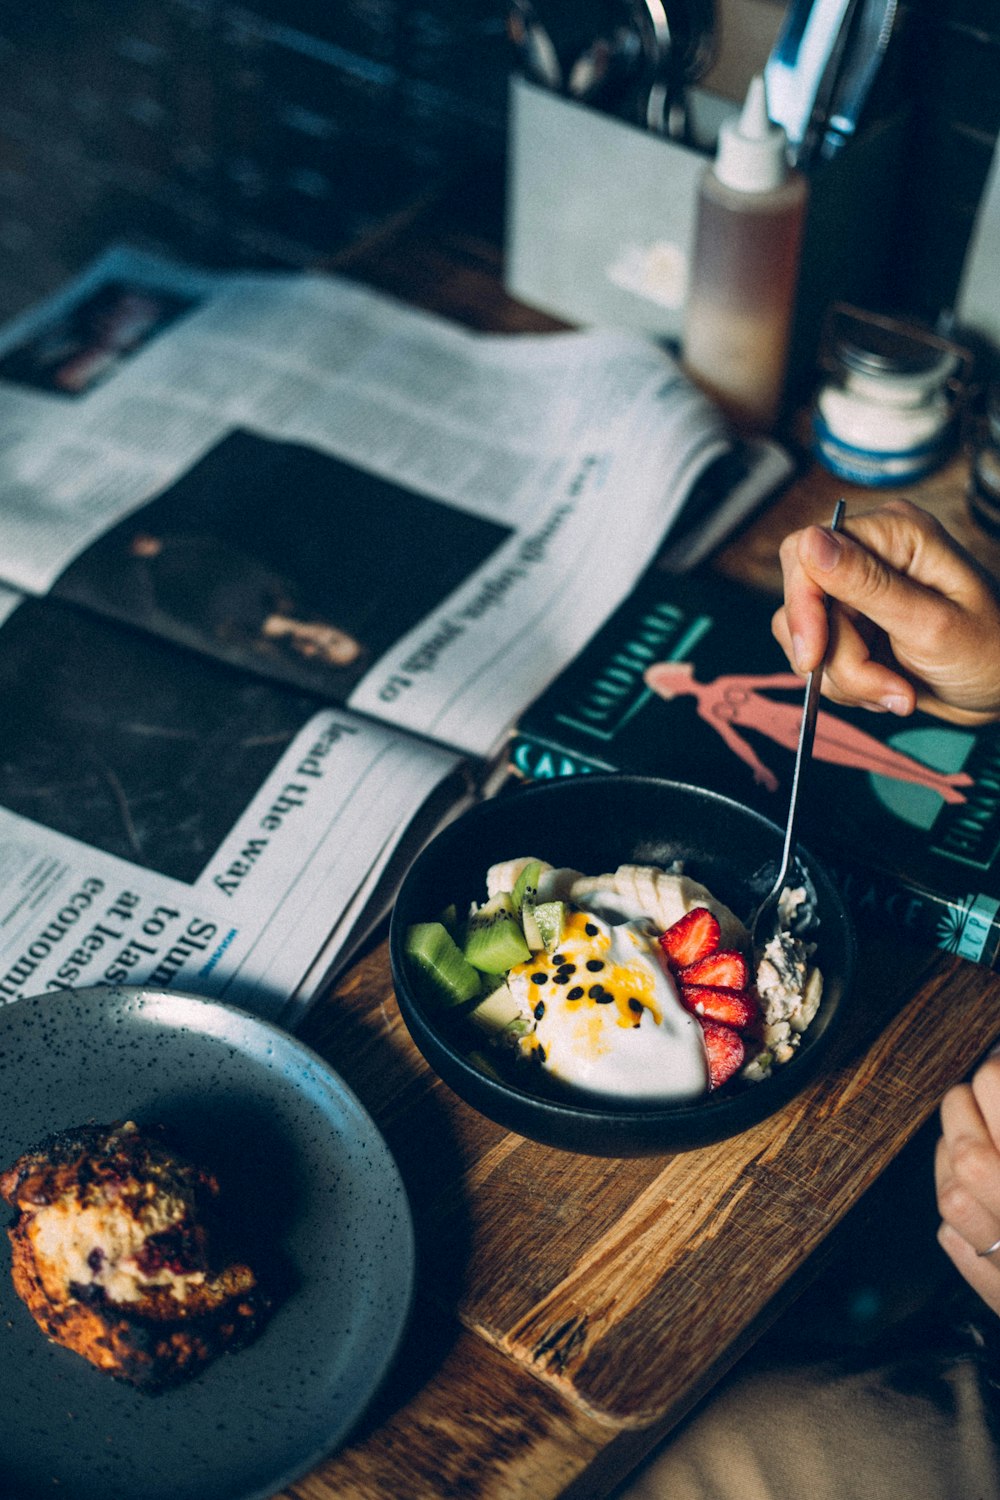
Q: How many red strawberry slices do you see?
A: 4